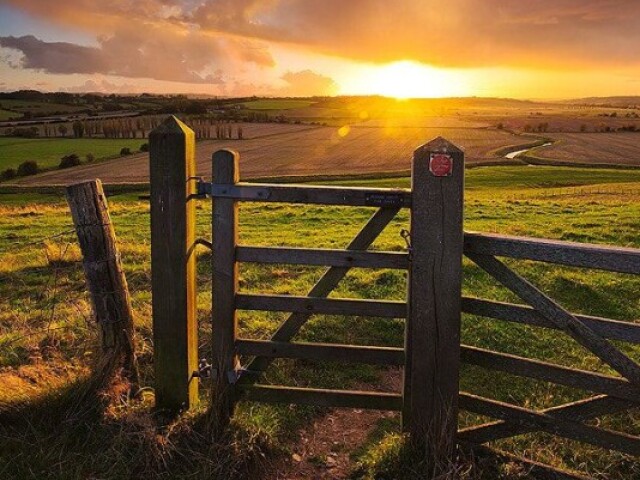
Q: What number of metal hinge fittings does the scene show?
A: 2